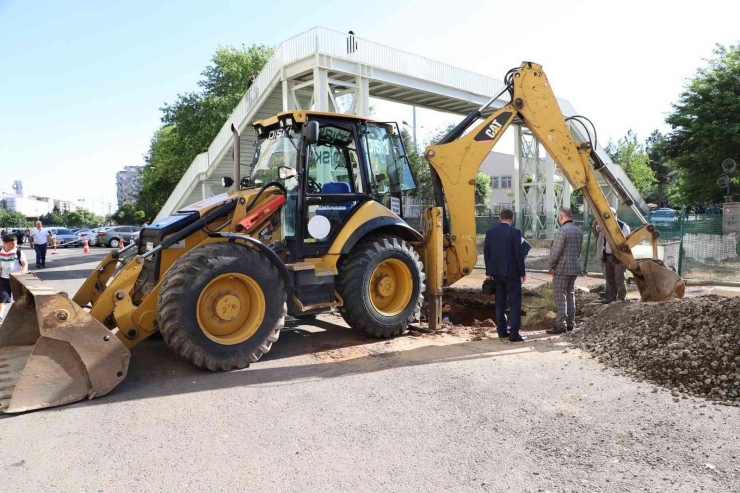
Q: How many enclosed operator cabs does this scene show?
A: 1